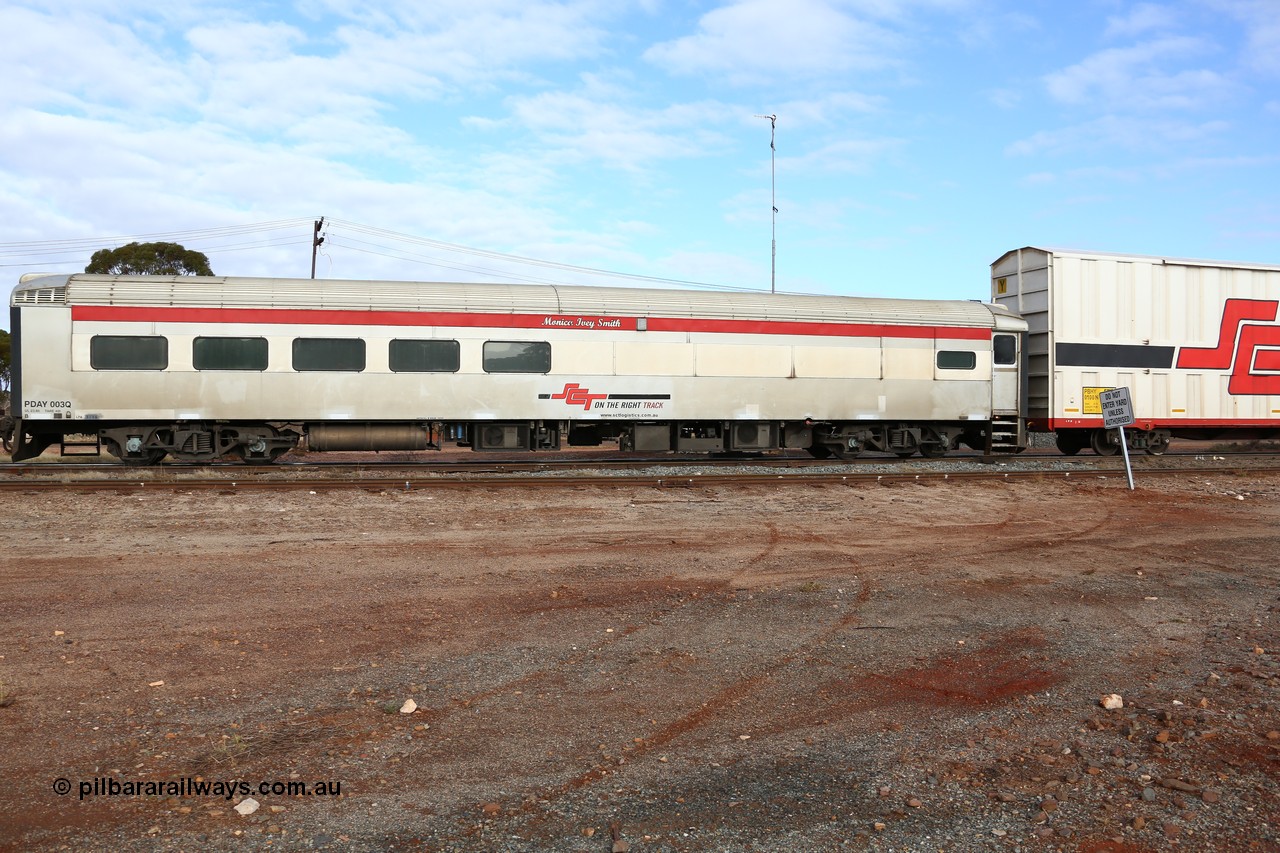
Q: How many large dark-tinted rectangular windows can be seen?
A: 5